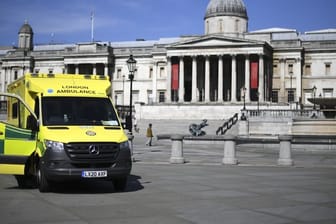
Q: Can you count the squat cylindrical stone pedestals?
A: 3